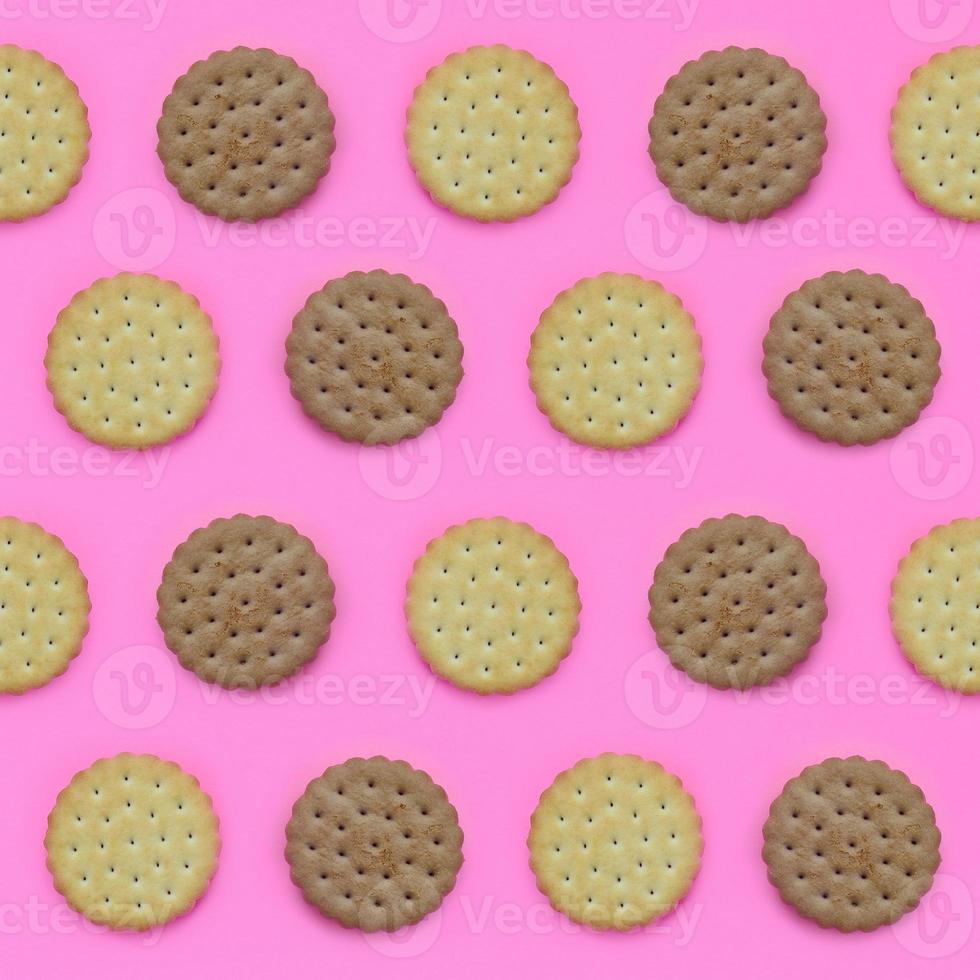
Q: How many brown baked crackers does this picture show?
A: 8